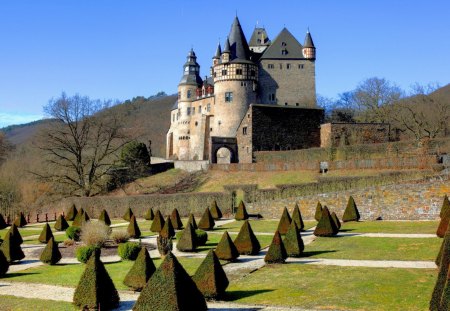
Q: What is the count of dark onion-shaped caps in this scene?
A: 1